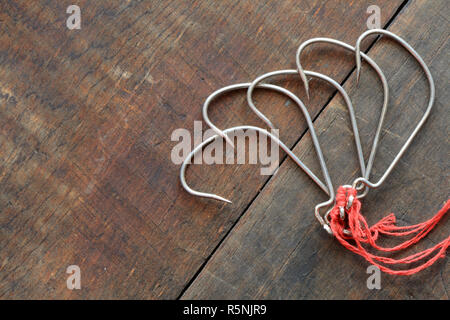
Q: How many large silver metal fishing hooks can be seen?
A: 5